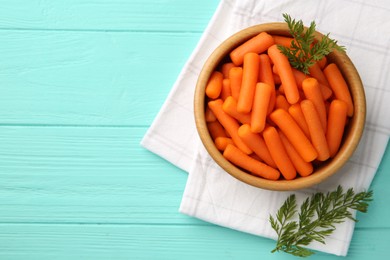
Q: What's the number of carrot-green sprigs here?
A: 2